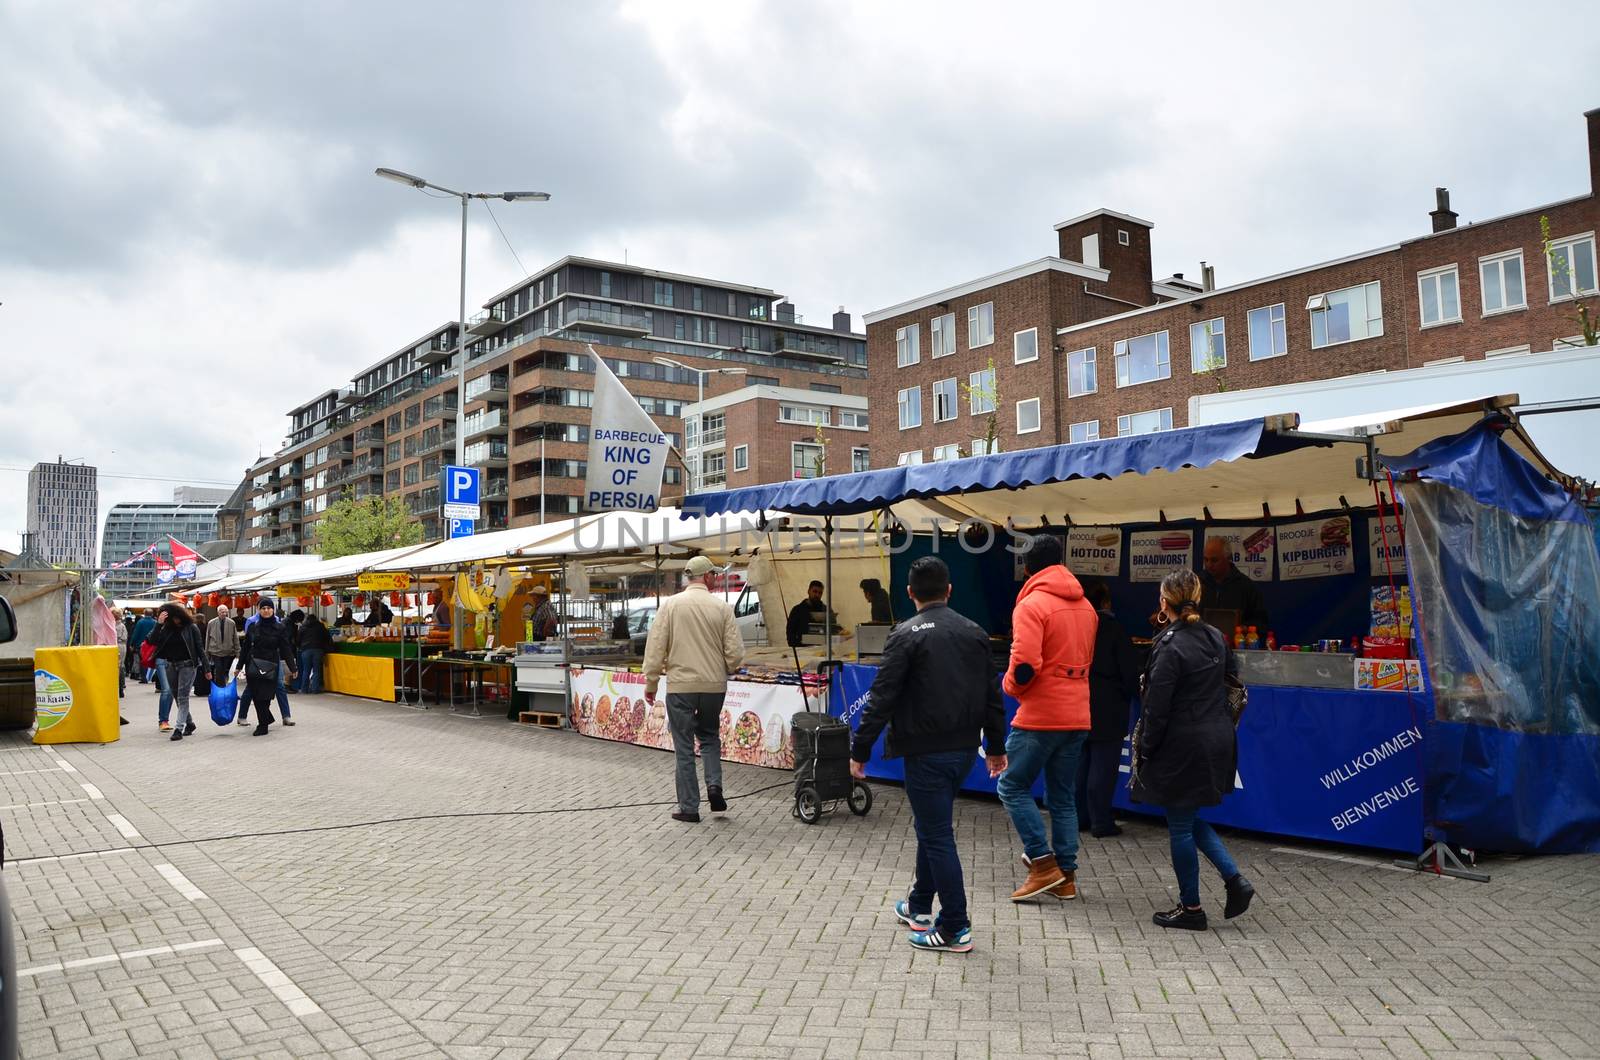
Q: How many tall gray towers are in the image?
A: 1